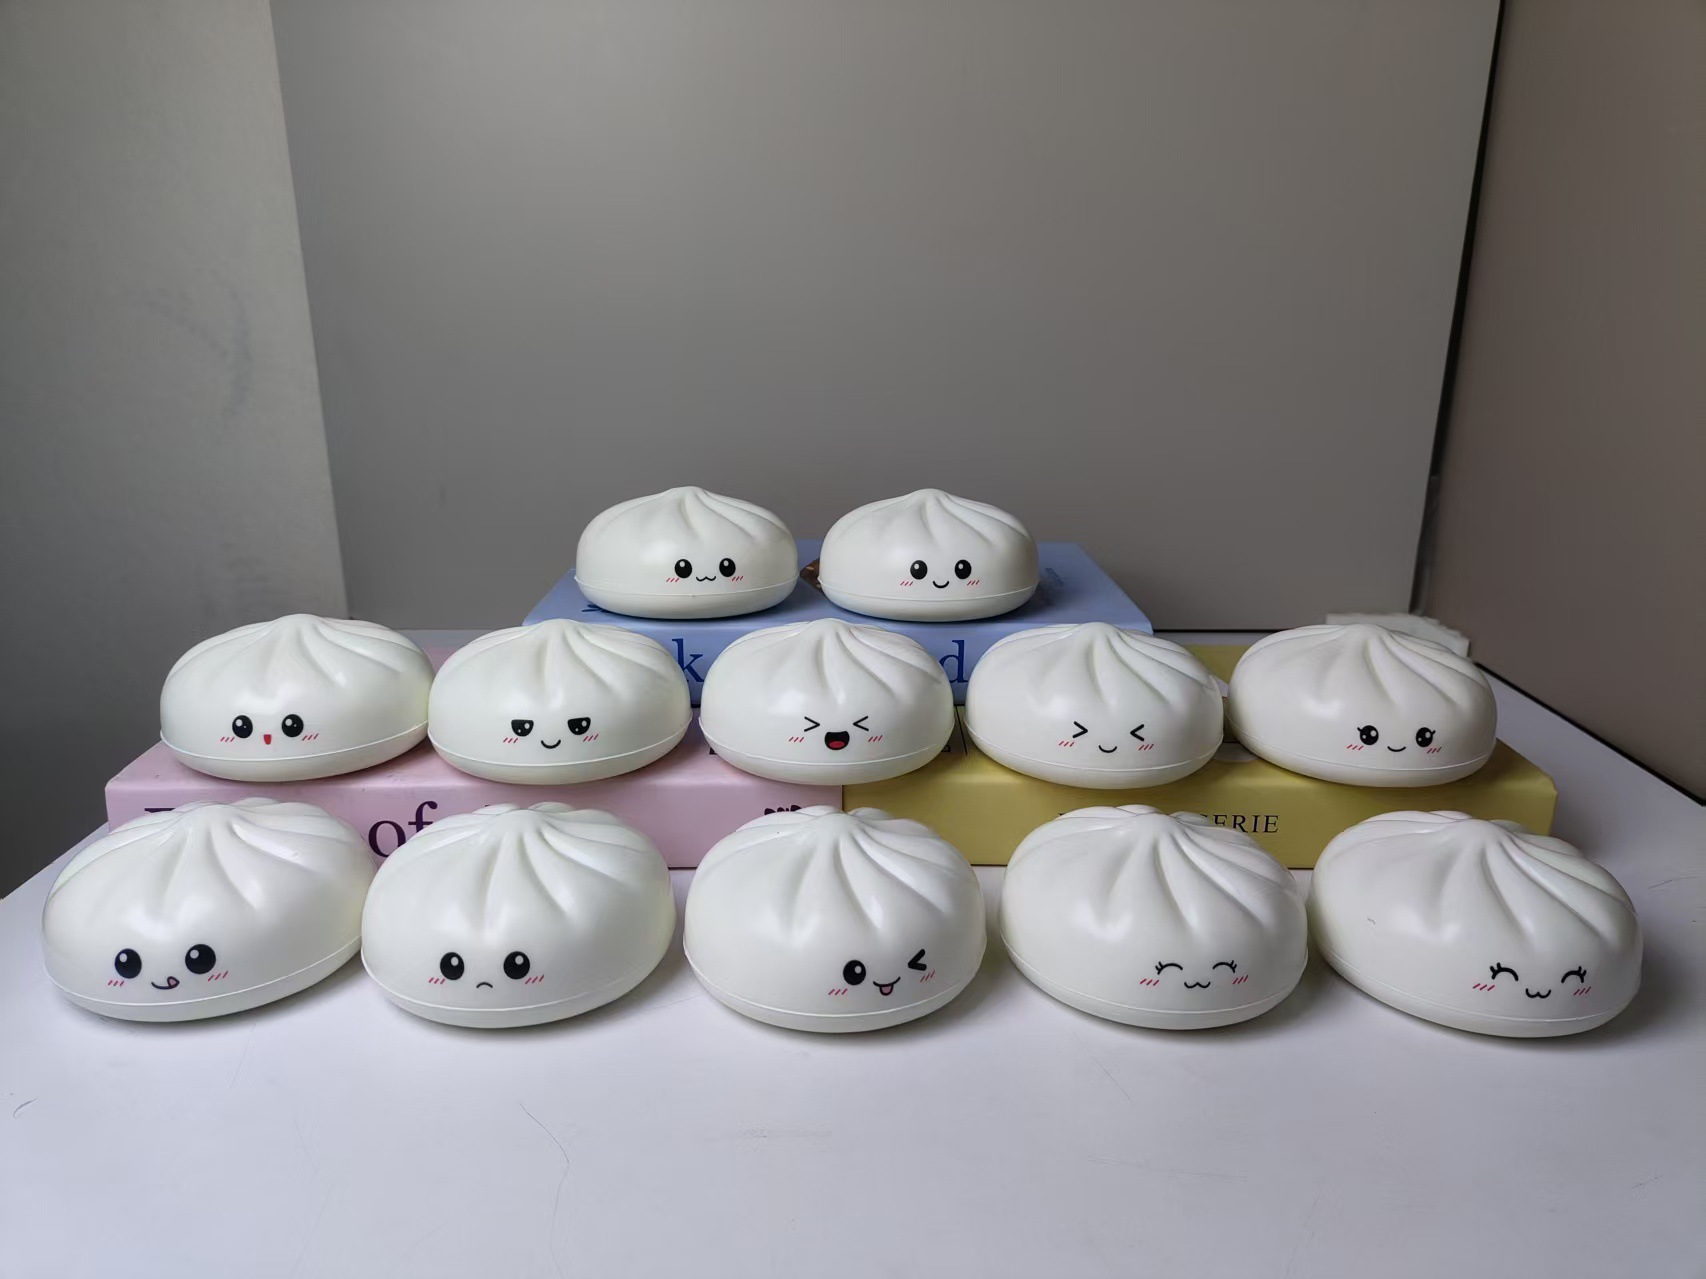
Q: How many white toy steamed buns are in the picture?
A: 12